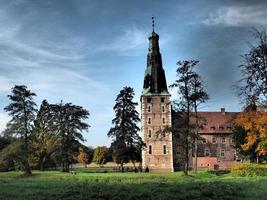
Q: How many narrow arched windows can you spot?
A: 8